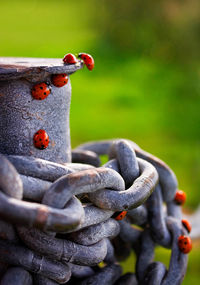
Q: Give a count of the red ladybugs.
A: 9